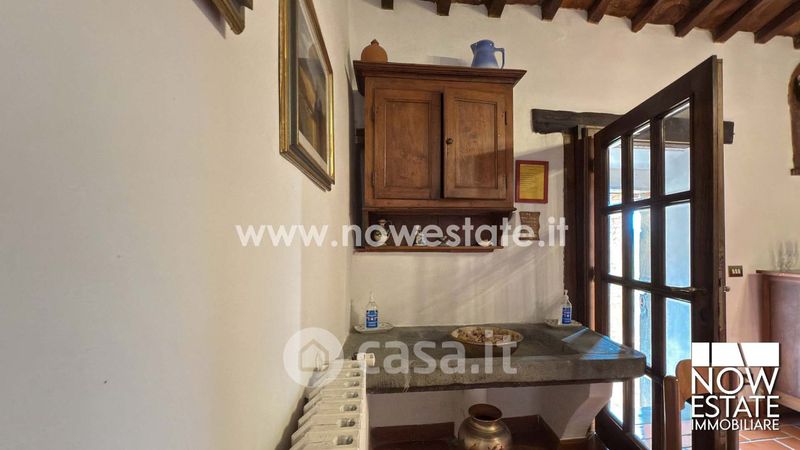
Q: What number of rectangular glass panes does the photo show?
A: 12